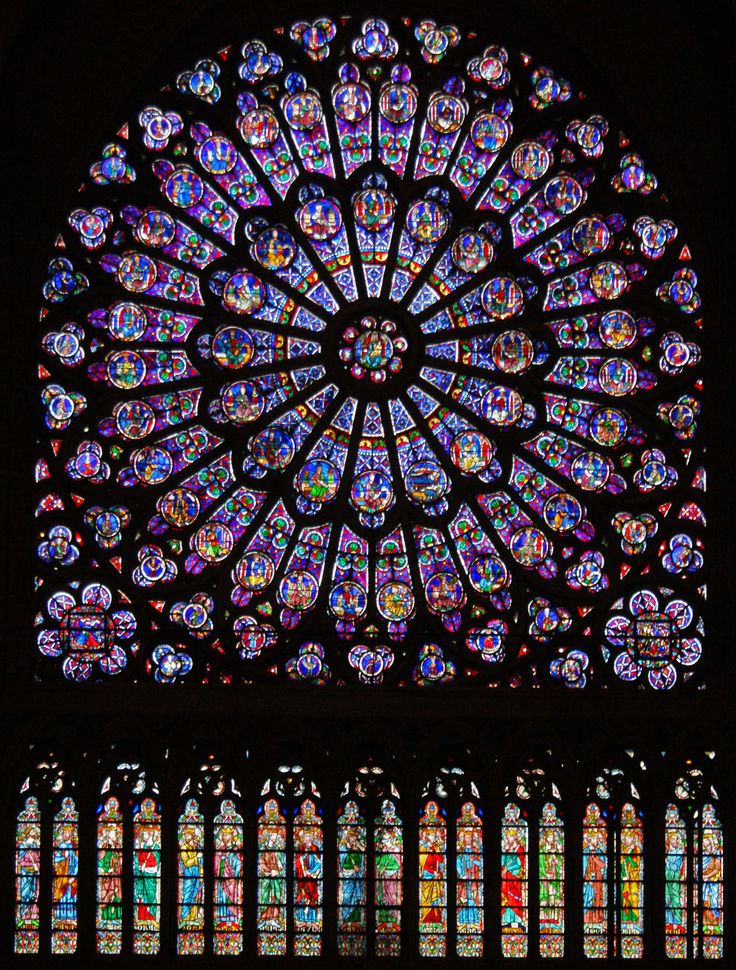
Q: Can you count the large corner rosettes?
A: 2